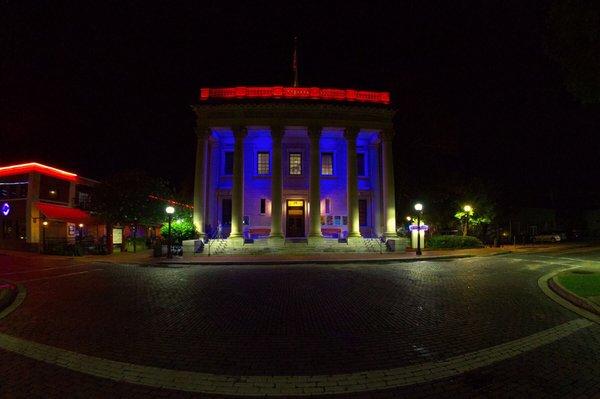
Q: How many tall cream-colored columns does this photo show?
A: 6